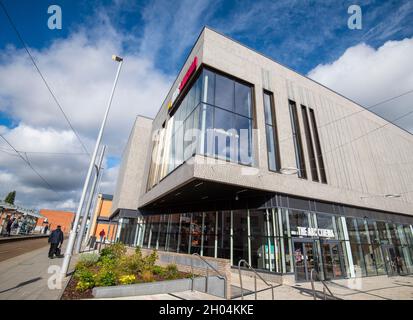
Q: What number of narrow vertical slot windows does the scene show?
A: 4